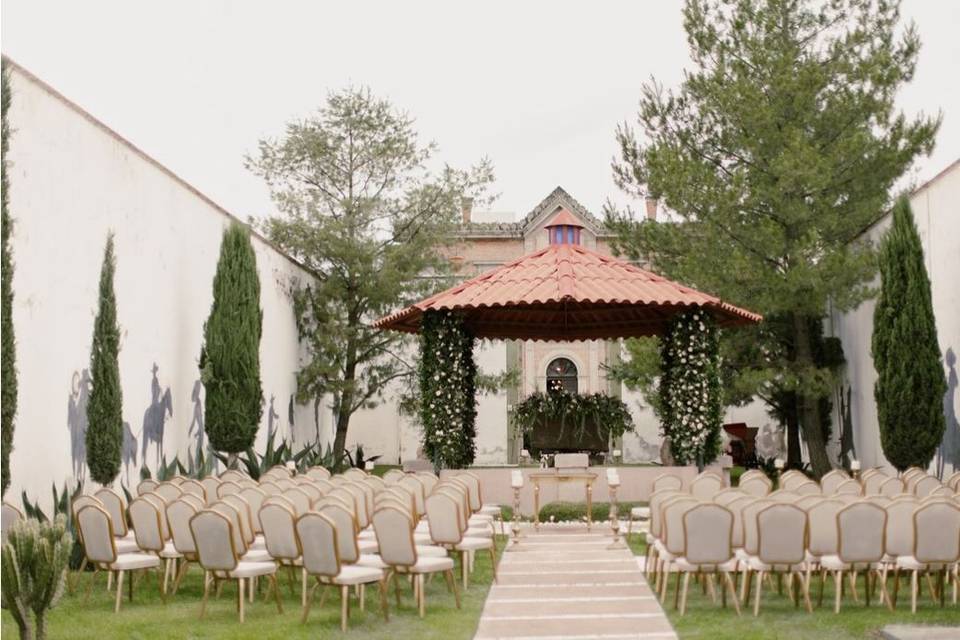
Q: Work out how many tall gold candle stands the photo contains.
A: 2